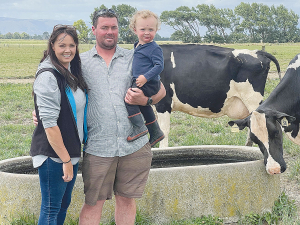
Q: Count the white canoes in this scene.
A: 0